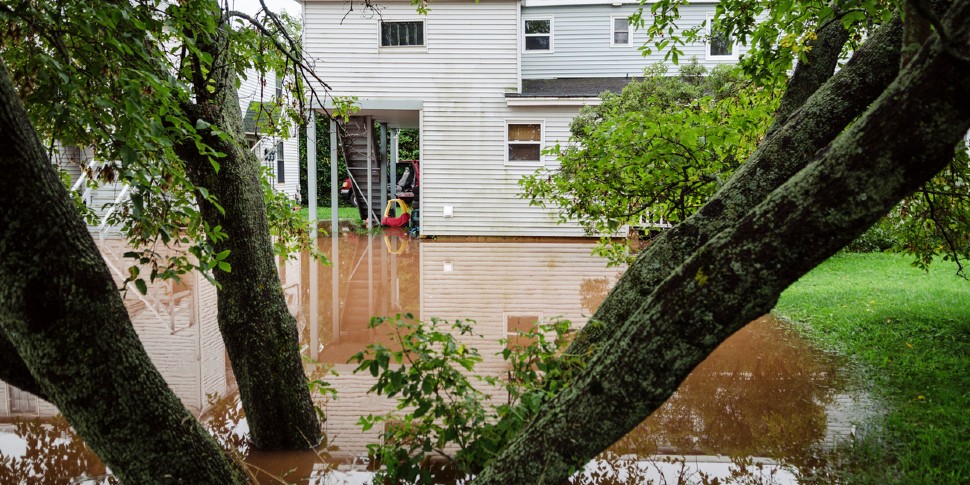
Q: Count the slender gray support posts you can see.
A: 5